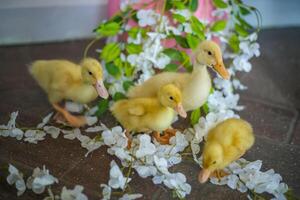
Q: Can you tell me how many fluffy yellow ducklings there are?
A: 4